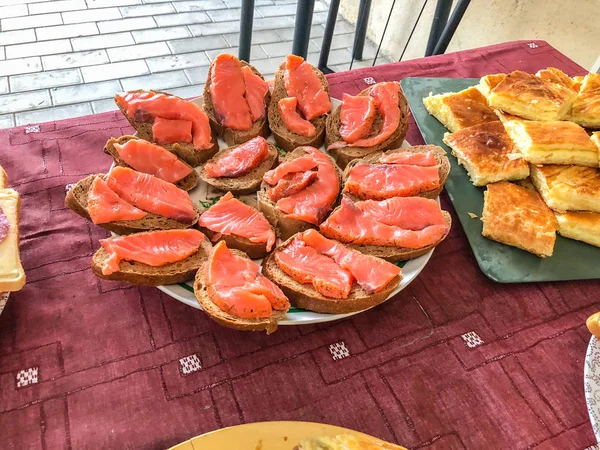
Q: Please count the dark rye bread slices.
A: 14